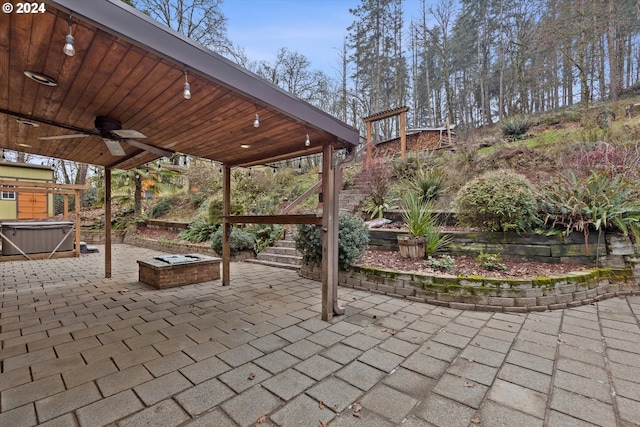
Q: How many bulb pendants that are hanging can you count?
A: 4